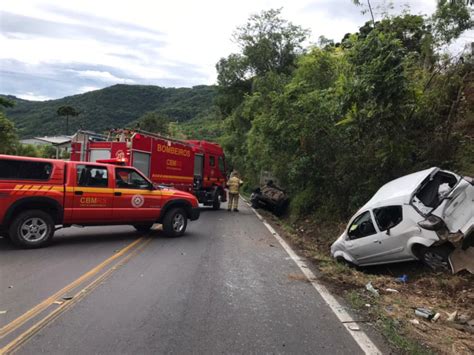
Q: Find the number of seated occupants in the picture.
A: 0